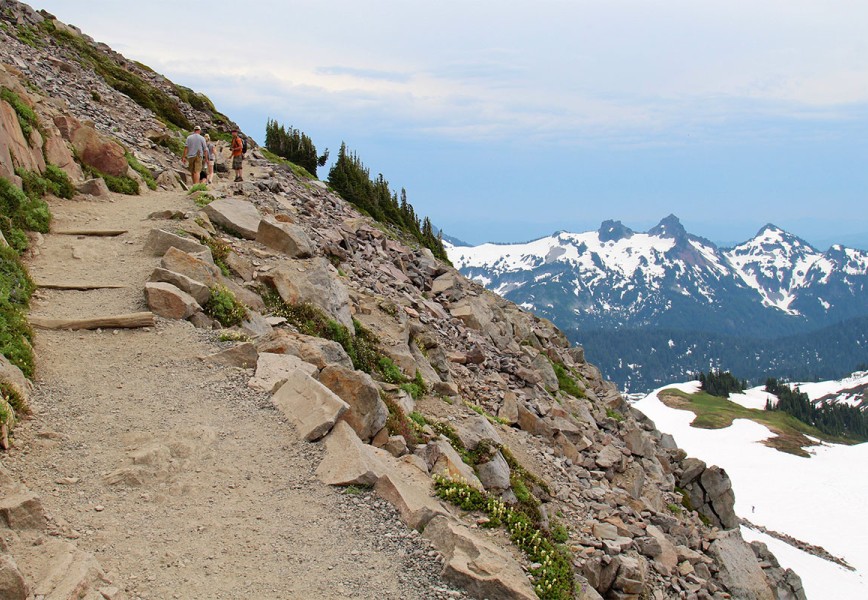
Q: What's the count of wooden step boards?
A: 3